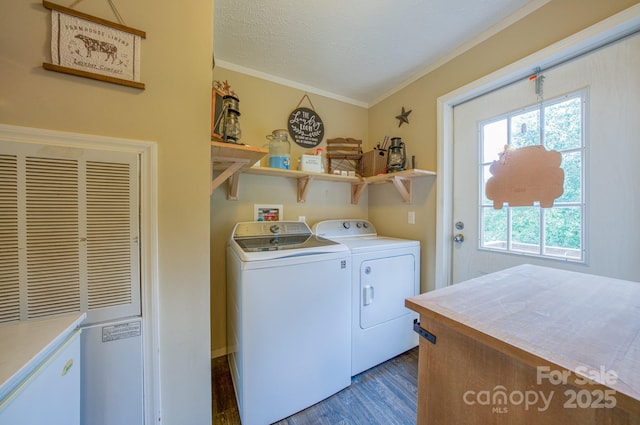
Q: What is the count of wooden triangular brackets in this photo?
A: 5